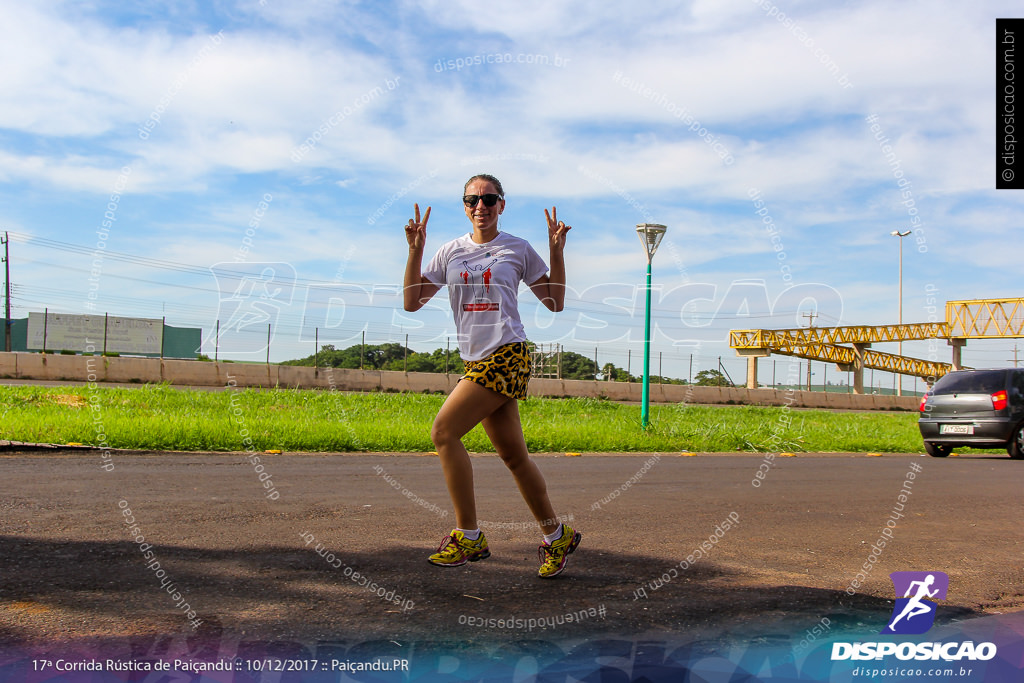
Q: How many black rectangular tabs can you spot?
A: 1